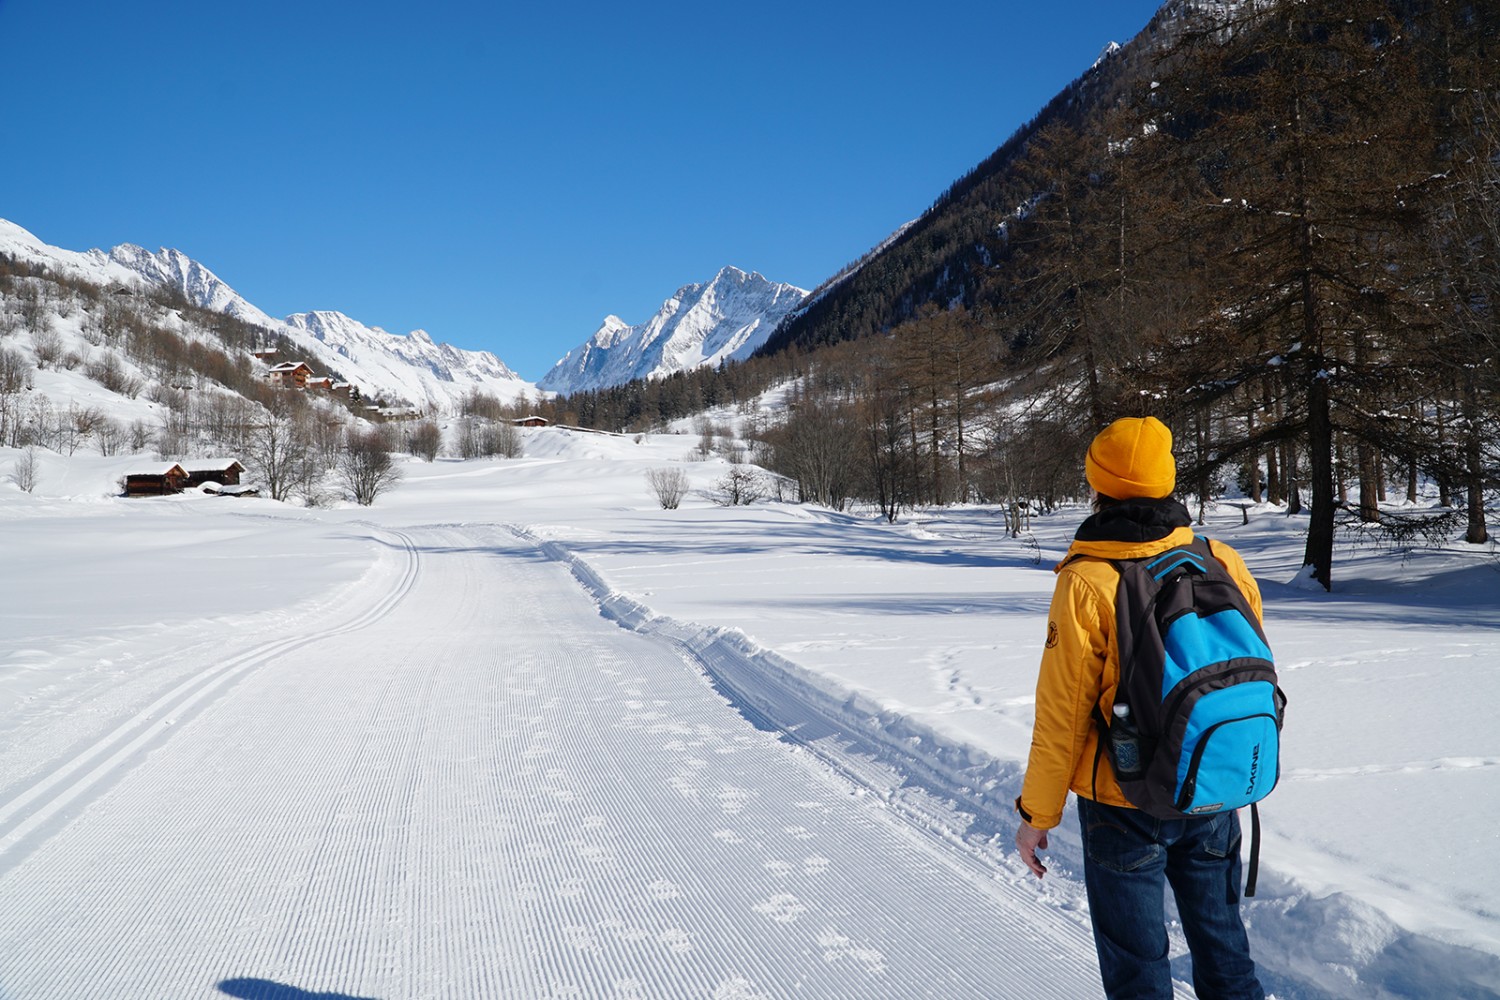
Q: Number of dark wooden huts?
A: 2